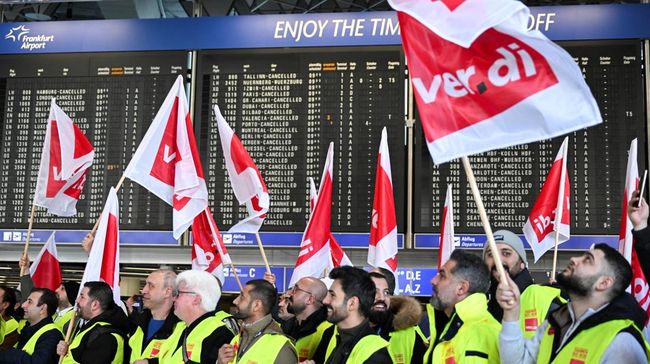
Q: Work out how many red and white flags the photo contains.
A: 13